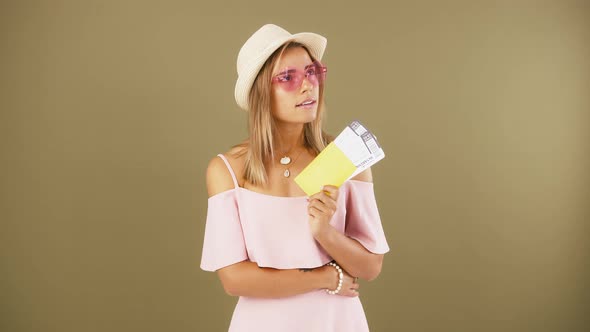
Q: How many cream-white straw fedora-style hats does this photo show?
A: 1